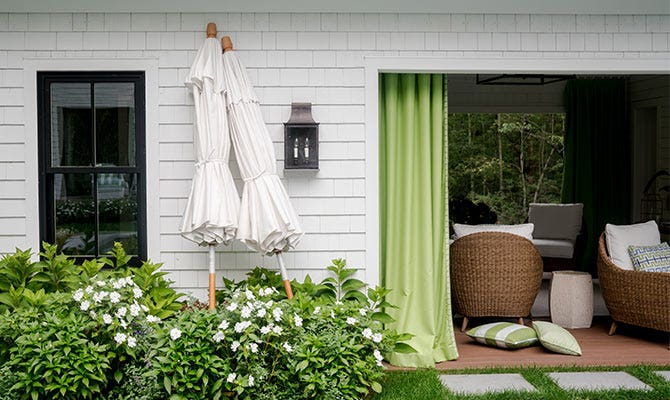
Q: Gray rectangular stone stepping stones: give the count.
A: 3